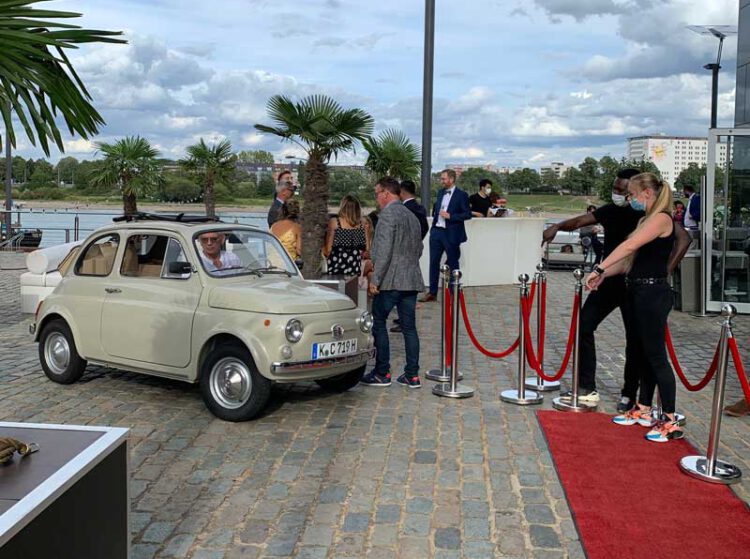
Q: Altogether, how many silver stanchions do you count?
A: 7